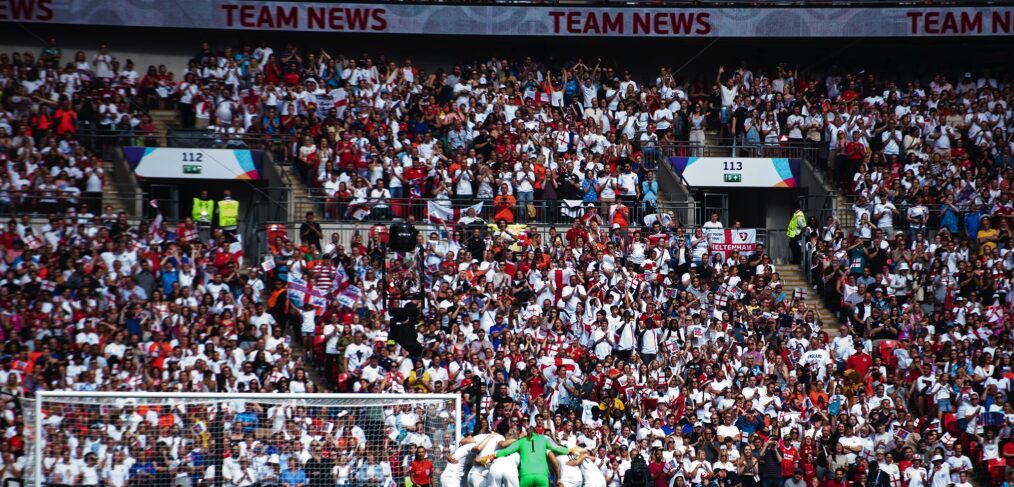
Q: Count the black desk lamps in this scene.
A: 0